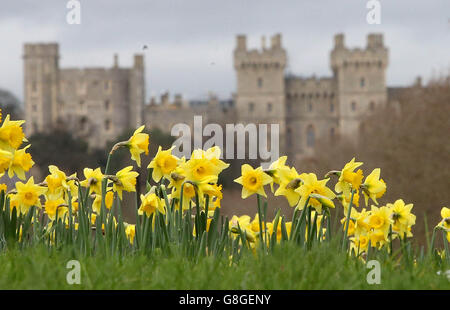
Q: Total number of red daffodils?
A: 0